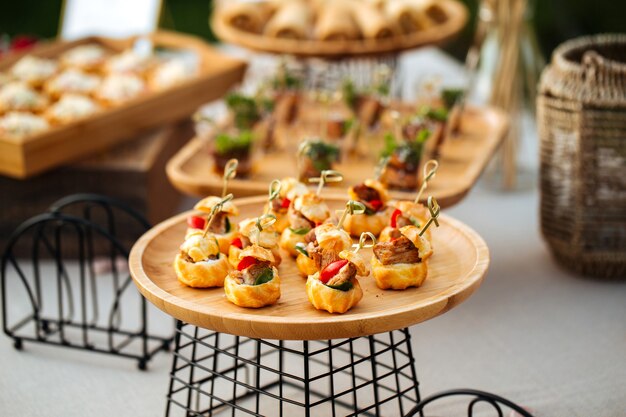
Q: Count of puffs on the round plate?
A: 11